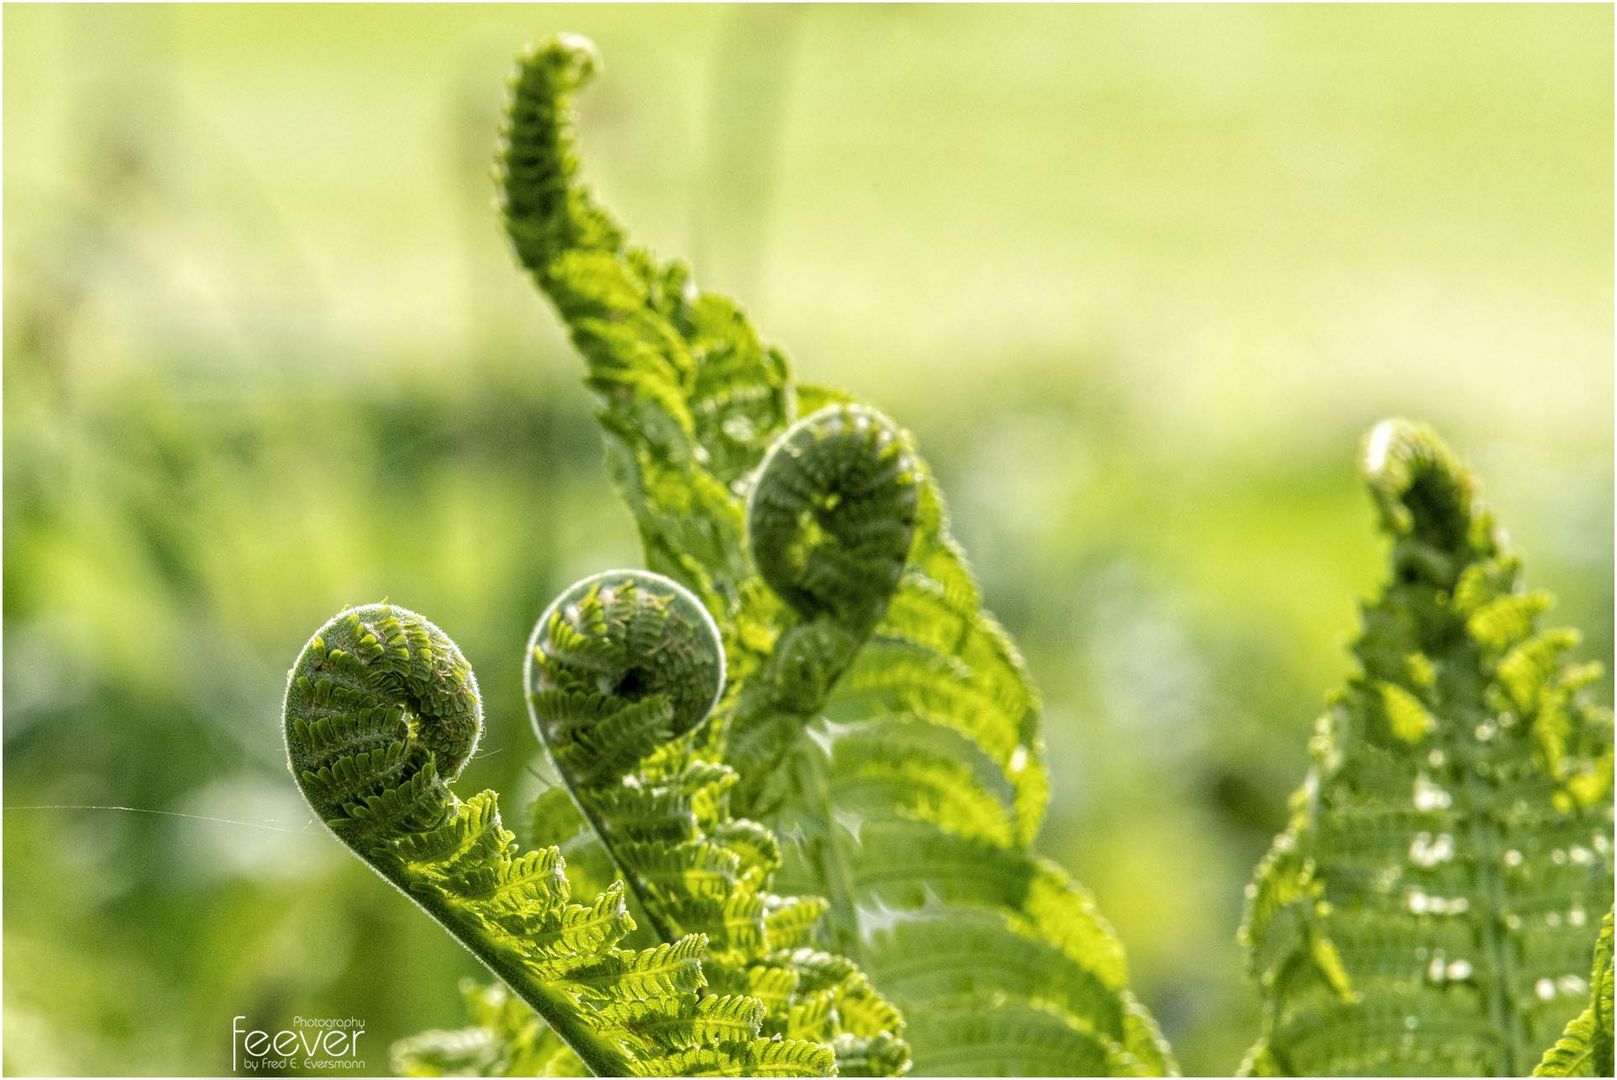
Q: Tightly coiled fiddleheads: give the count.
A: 3